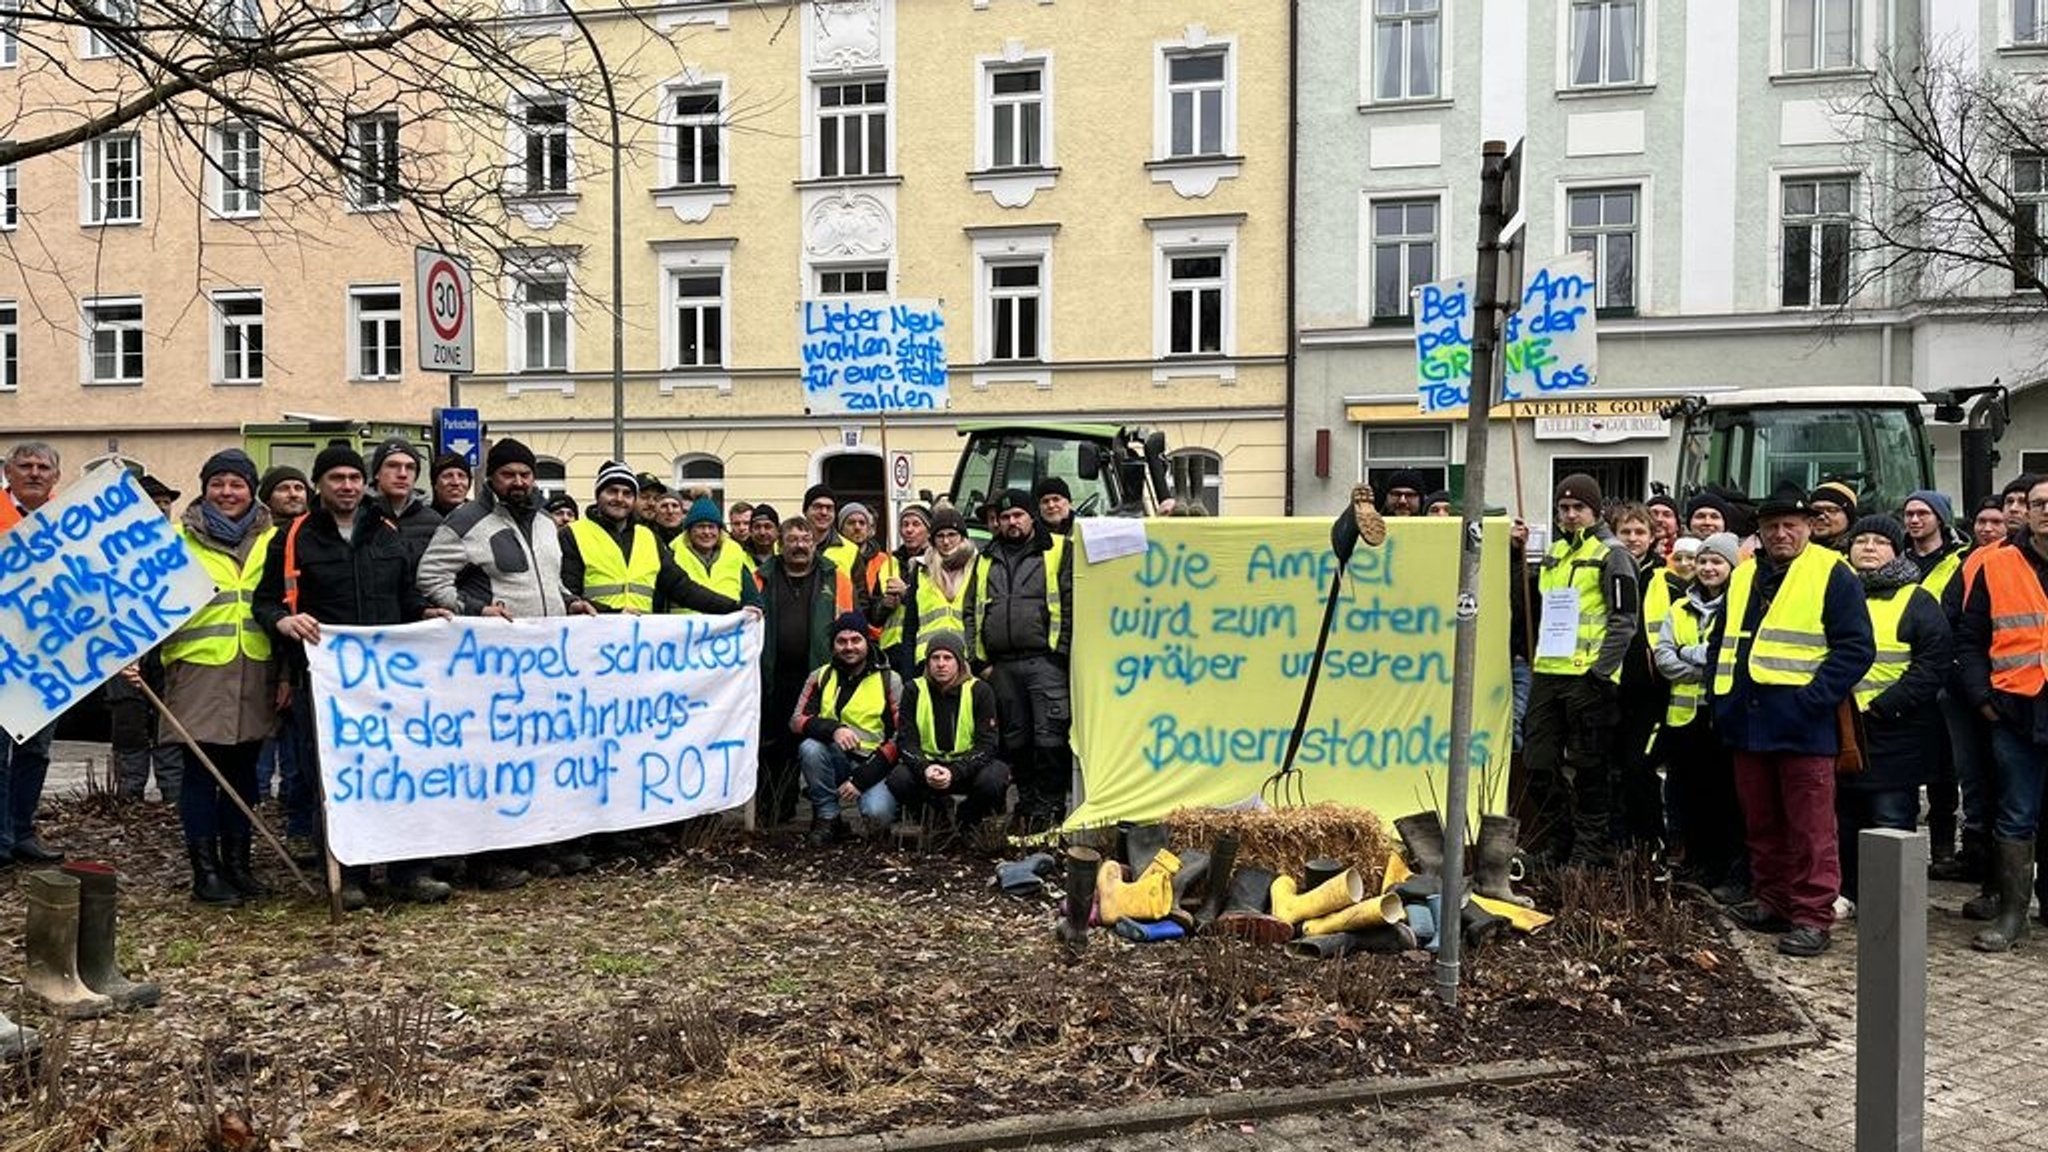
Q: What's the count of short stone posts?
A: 1